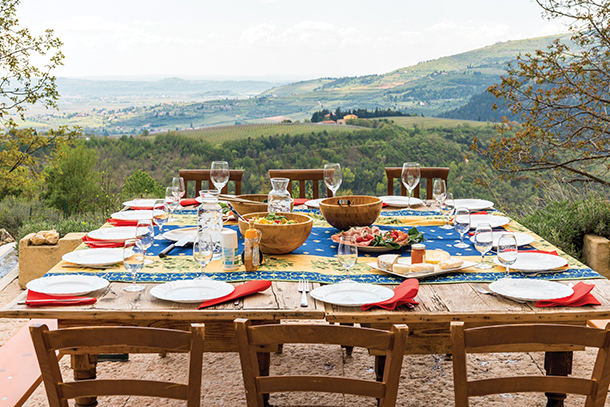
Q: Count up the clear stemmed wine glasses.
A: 15